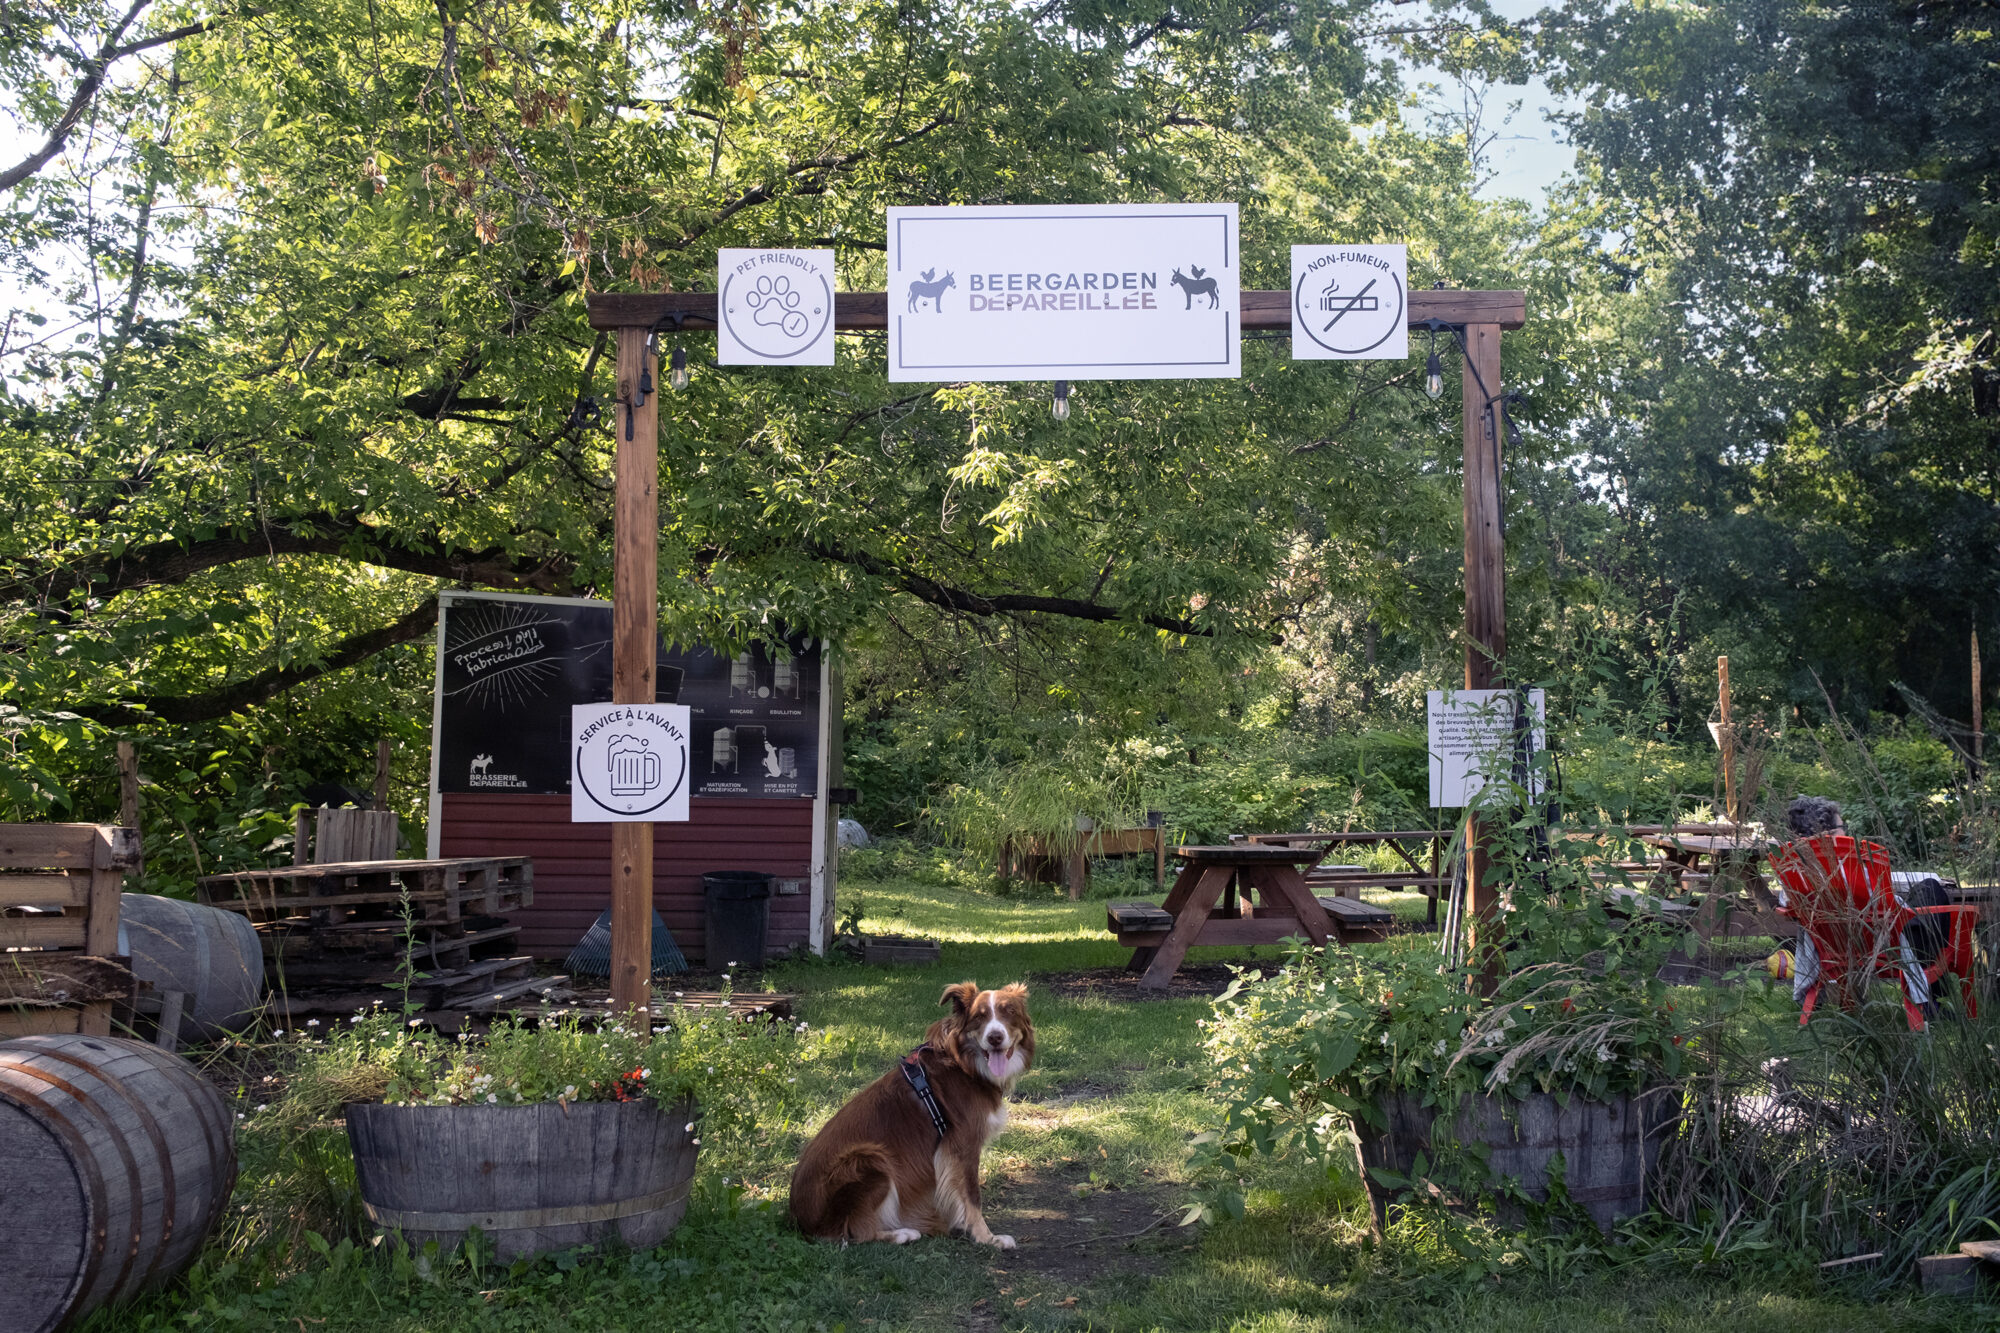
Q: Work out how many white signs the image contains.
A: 5